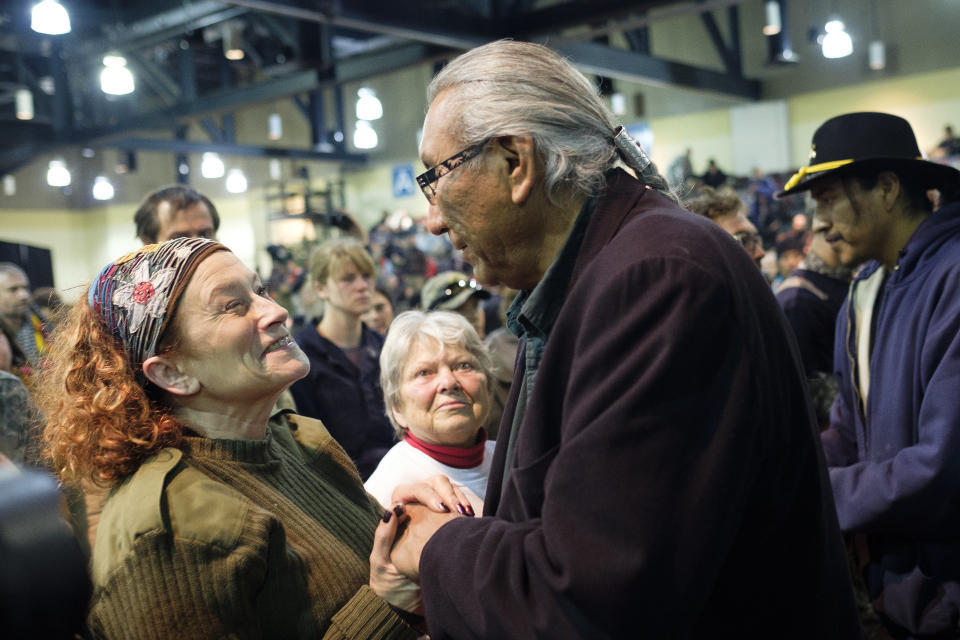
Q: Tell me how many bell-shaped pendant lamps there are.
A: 9